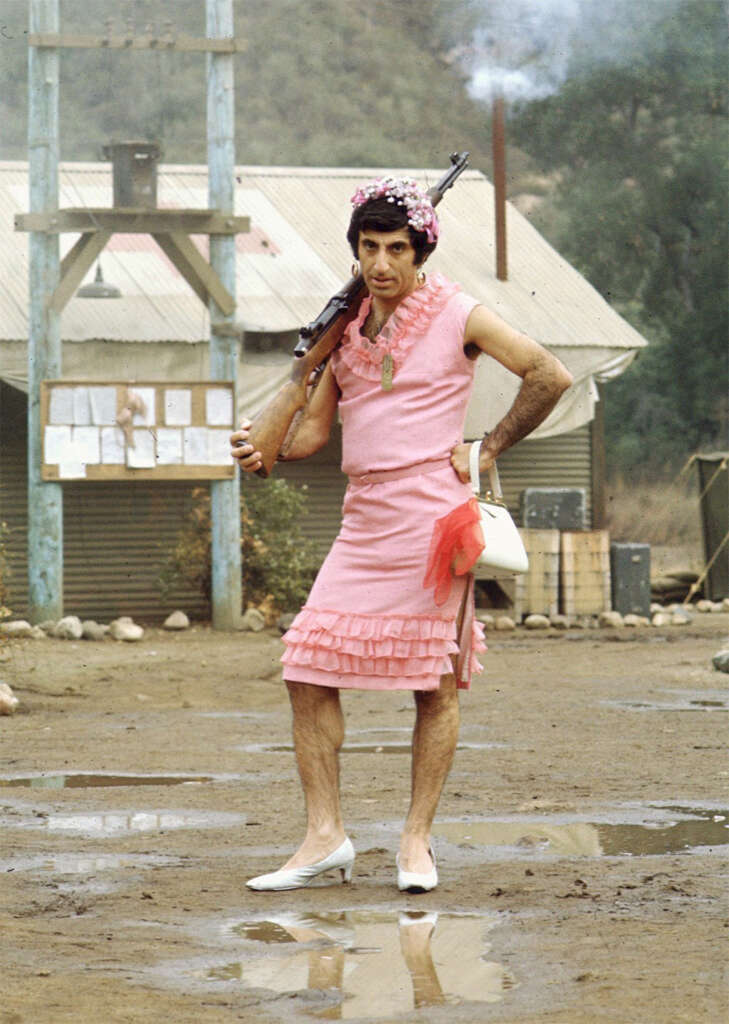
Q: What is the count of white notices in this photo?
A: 14